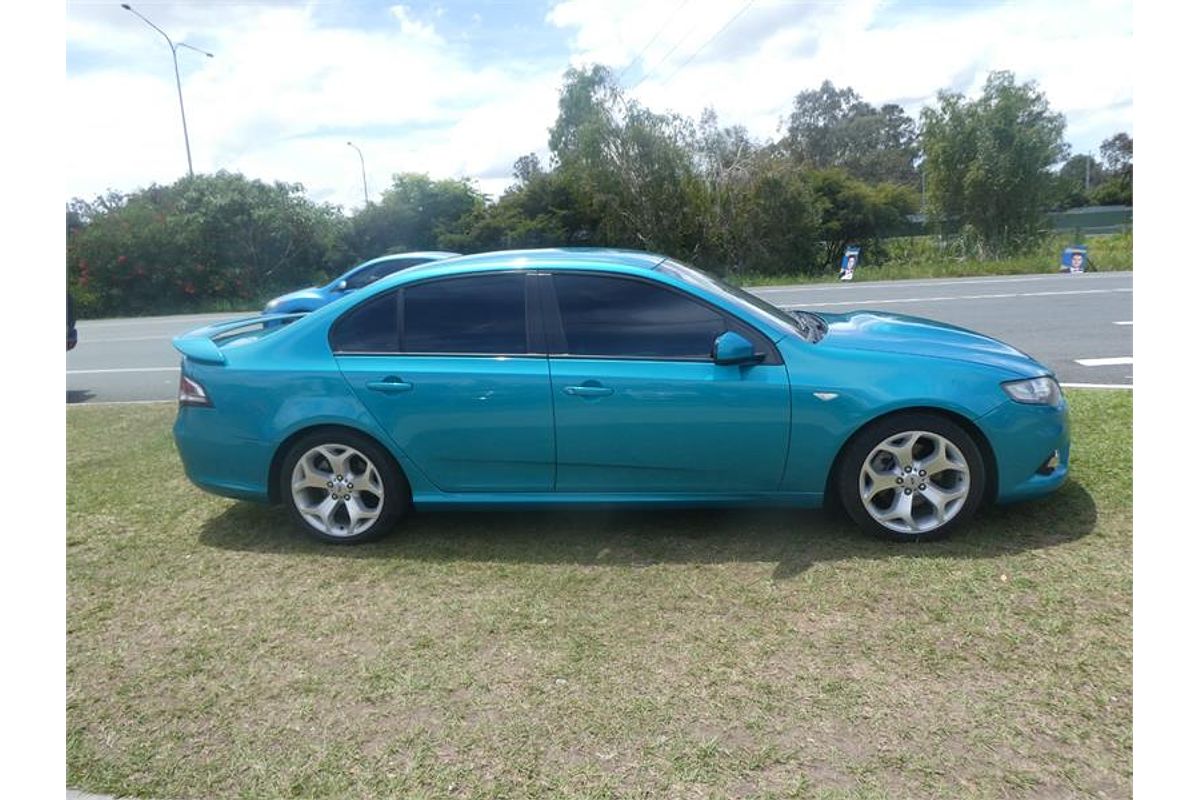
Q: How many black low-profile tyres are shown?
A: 2